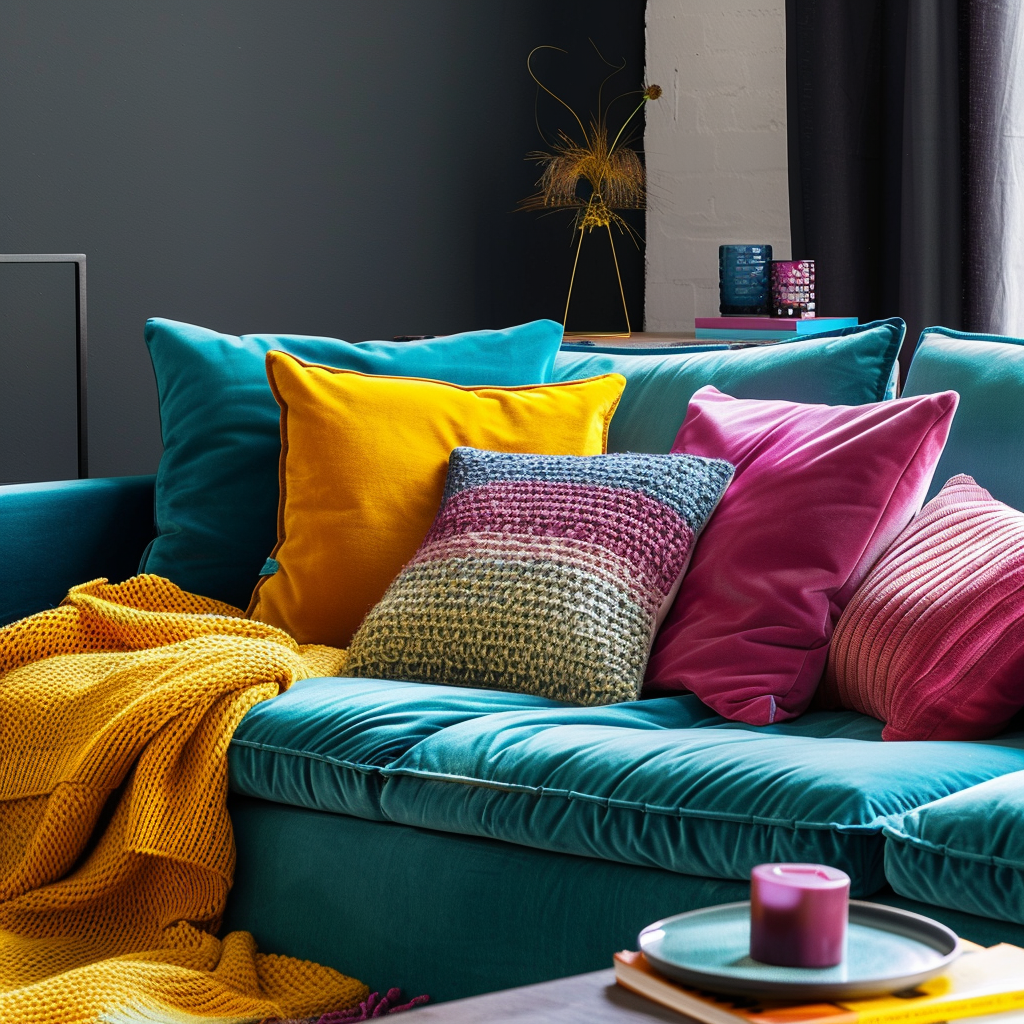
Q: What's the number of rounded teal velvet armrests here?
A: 1